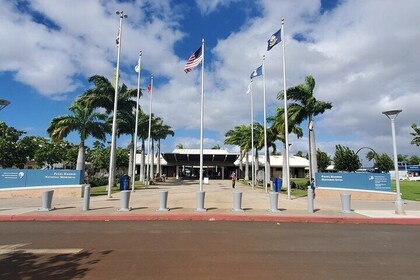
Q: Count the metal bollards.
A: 9